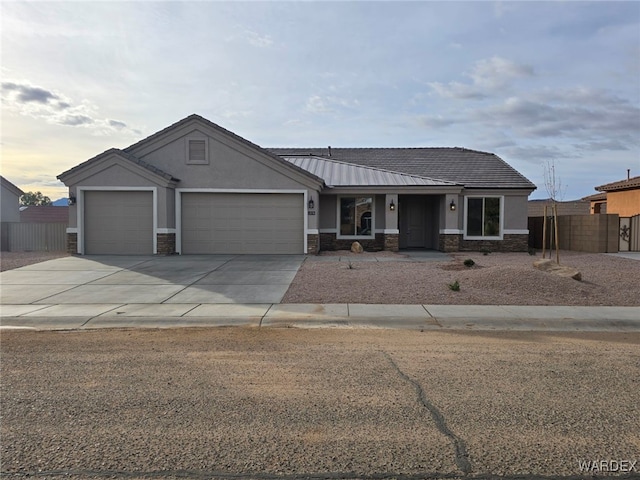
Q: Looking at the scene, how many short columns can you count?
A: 2